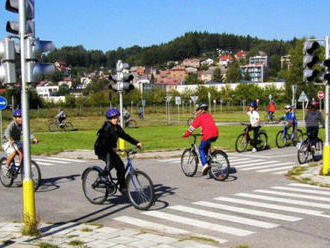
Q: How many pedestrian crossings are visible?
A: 3